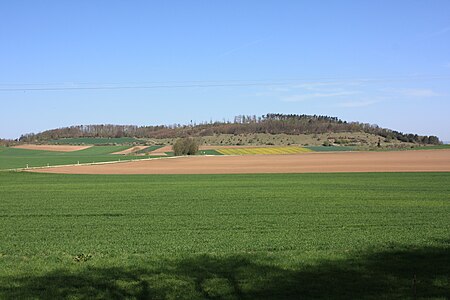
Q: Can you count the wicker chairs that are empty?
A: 0